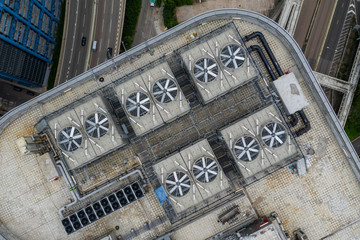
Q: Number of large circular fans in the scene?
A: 10